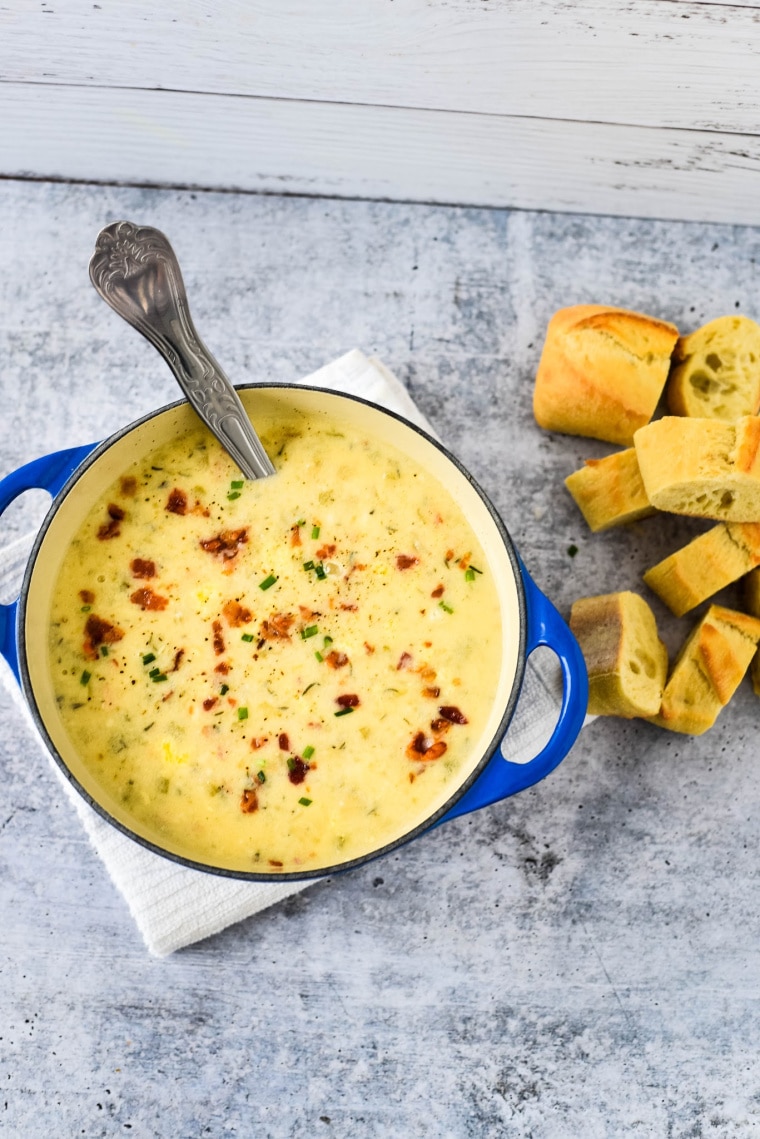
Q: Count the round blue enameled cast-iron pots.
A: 1